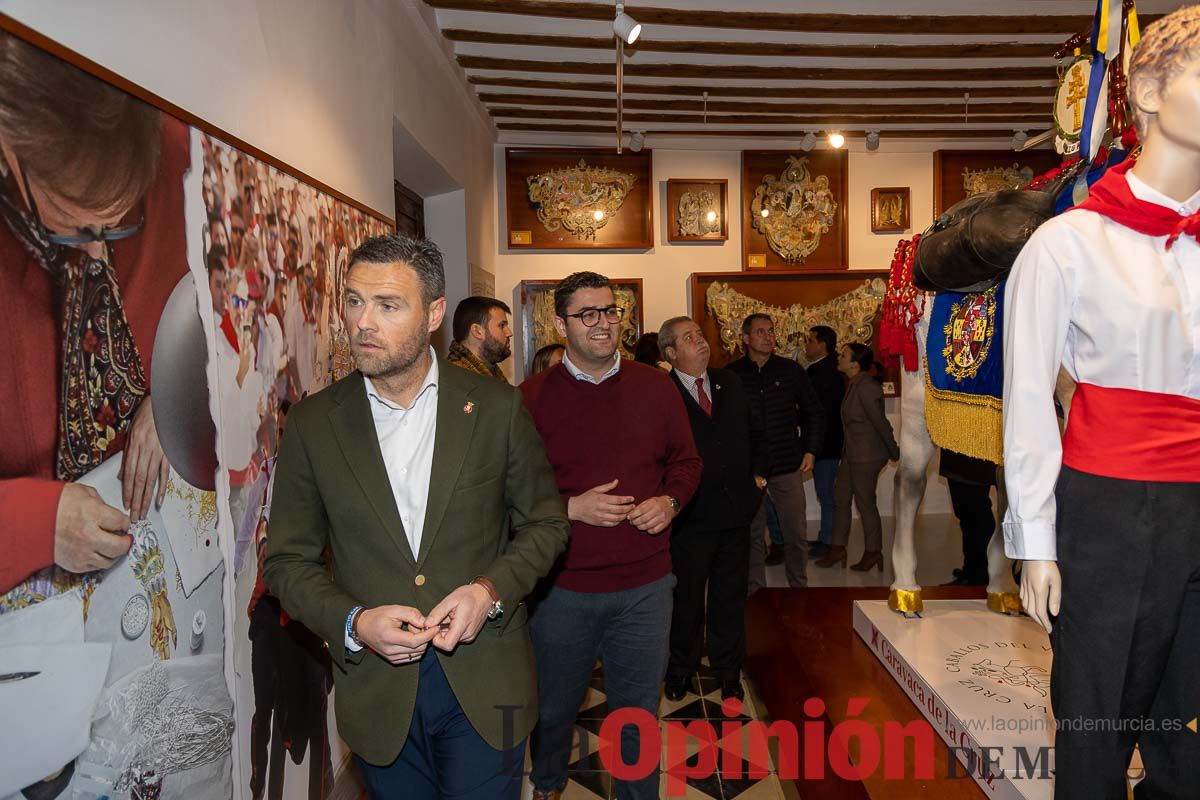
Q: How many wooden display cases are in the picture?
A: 7